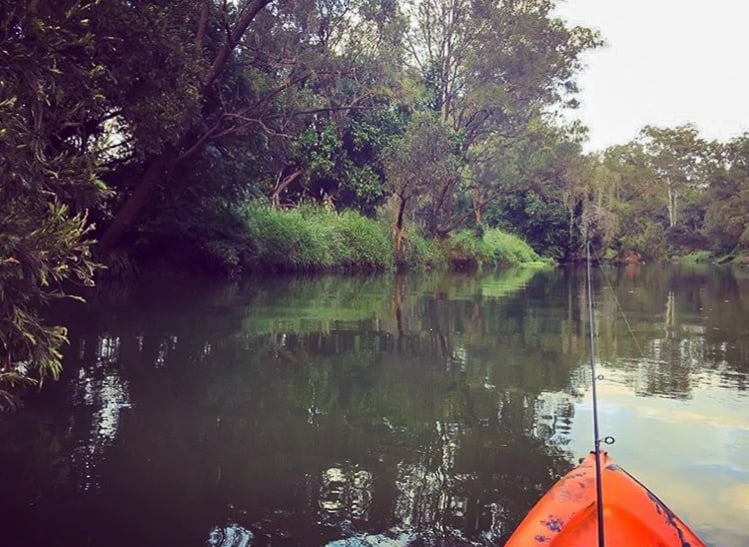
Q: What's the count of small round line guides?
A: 2